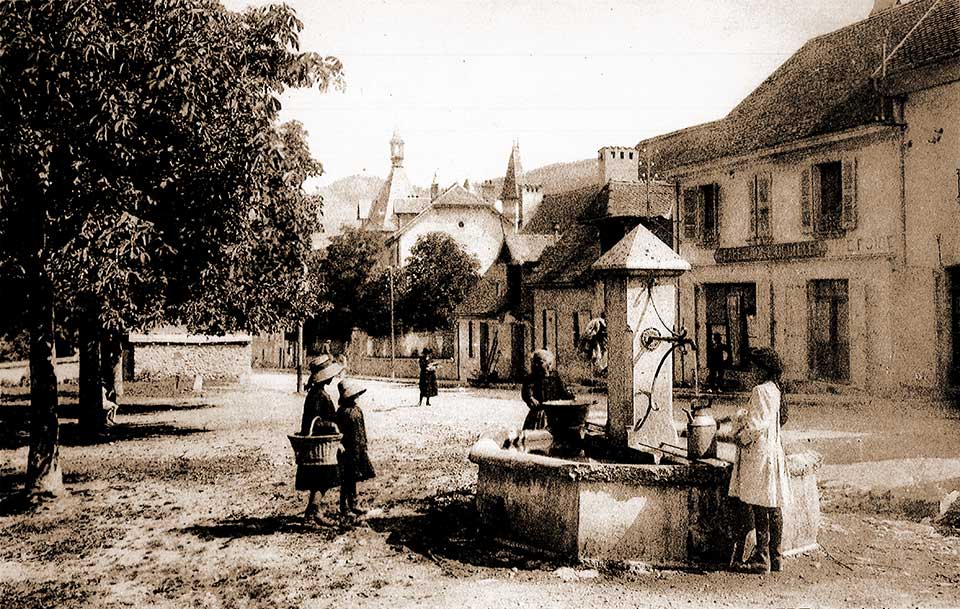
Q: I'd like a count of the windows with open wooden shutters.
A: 2